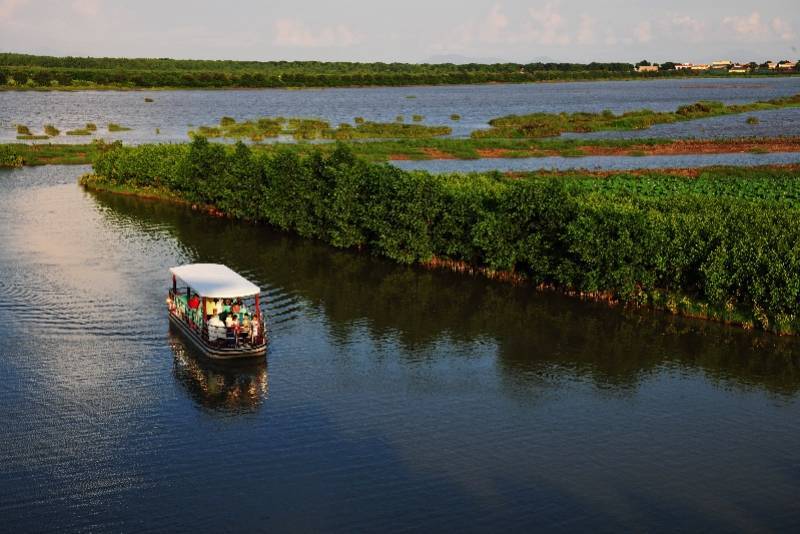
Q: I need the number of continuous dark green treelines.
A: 2